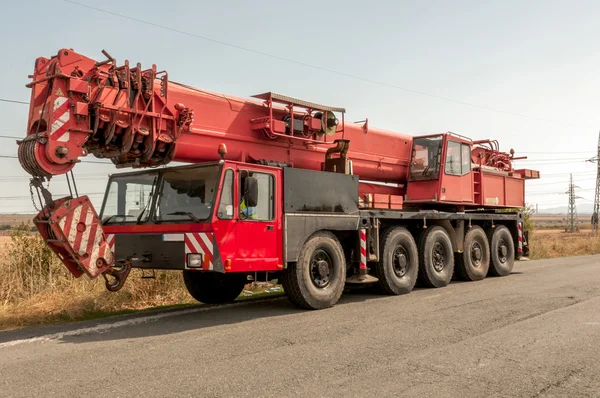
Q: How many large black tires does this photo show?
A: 6